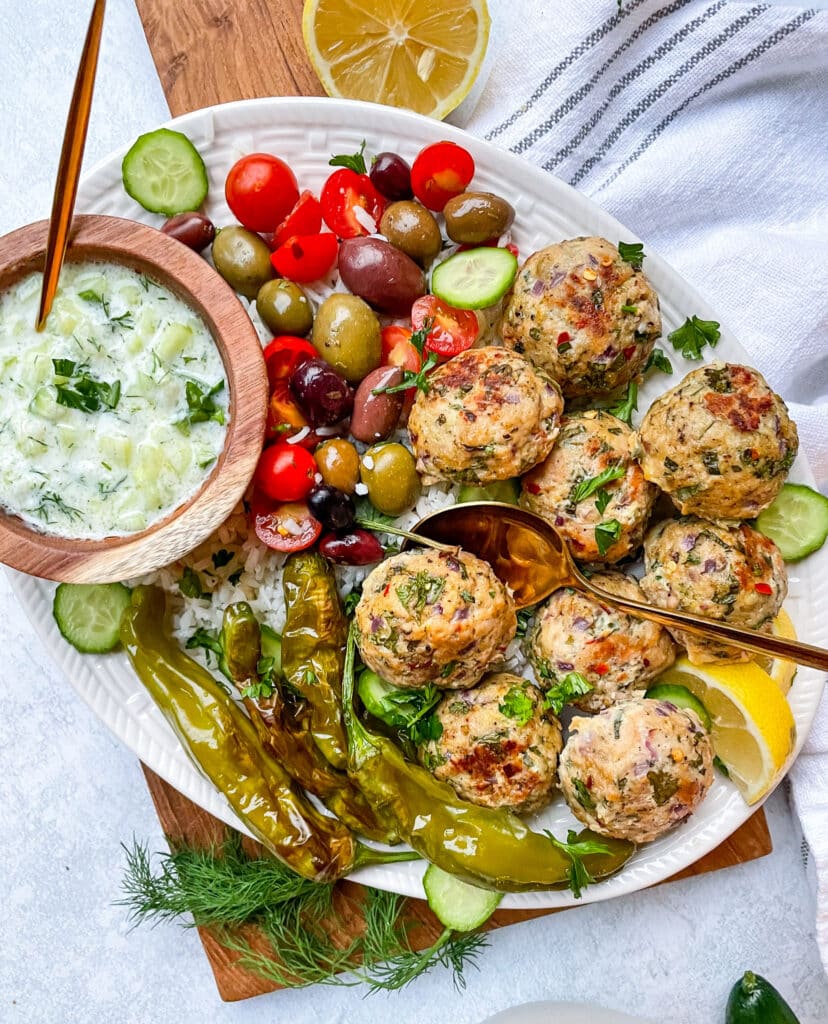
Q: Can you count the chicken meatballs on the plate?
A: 9